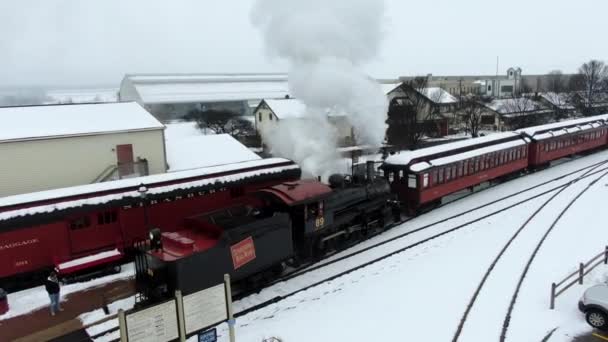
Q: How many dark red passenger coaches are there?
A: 2